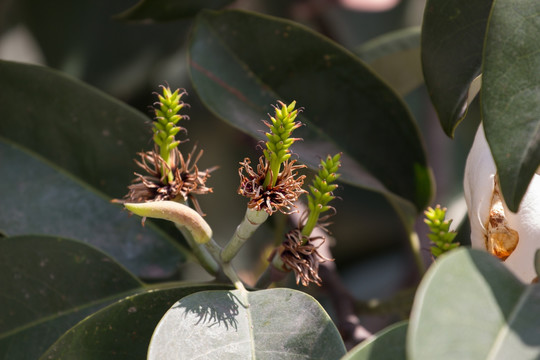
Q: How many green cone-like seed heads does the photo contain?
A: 4